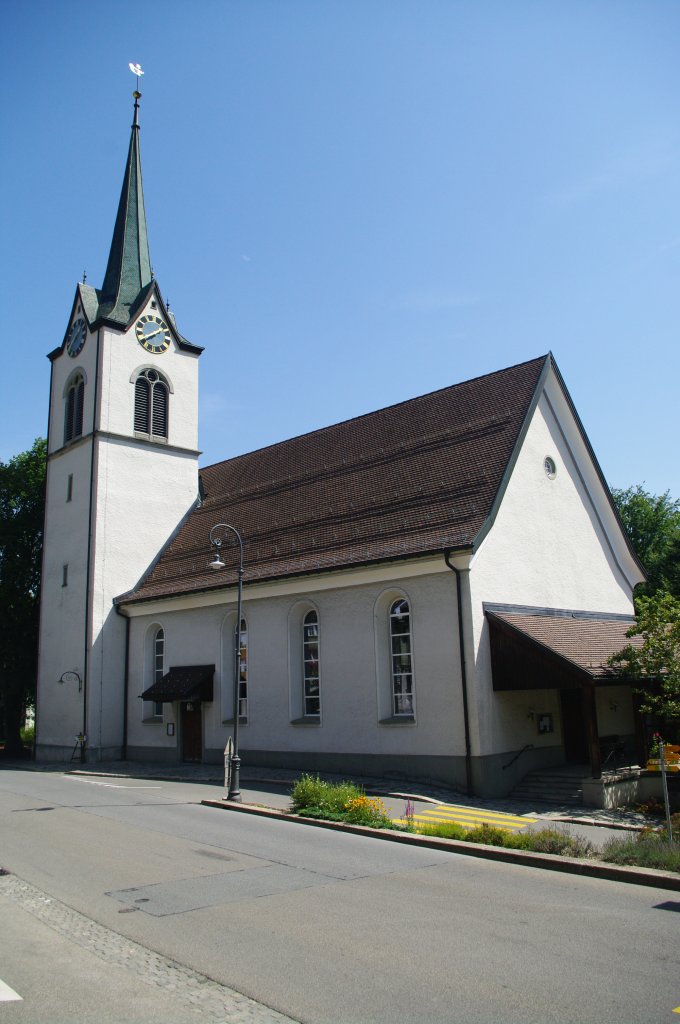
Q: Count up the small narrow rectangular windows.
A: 2